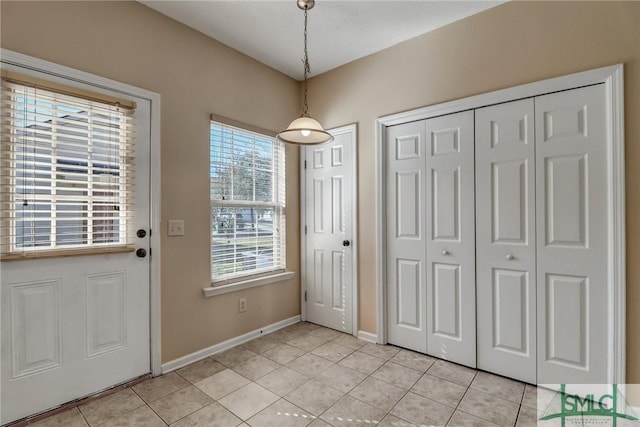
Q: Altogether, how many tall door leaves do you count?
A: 6